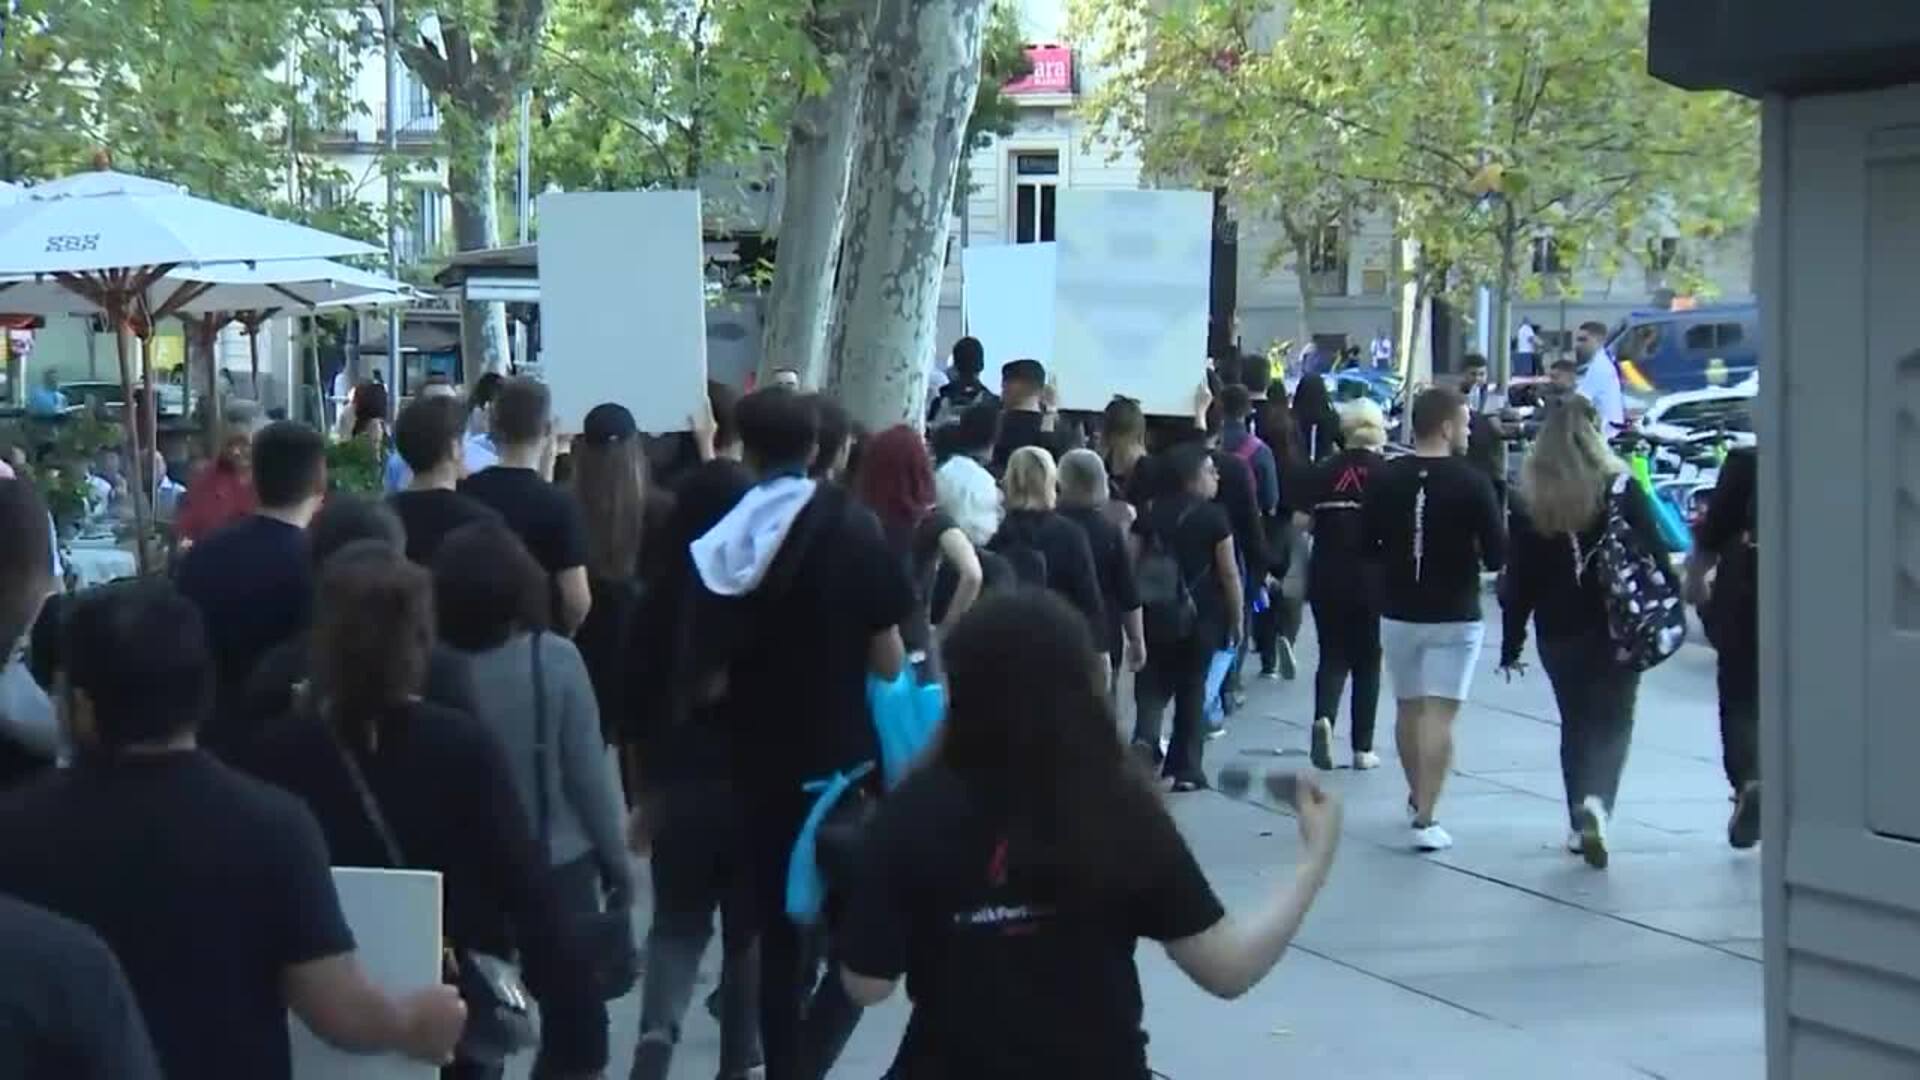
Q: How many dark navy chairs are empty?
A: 0